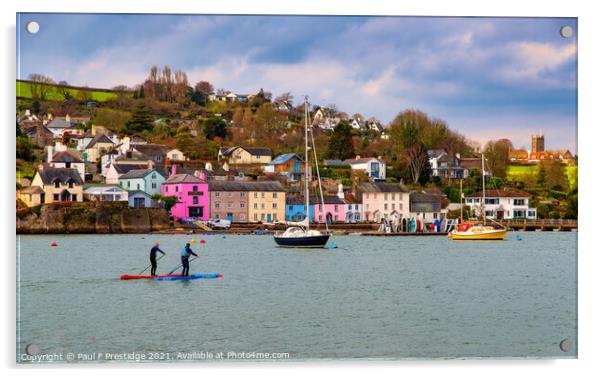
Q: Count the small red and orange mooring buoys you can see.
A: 3